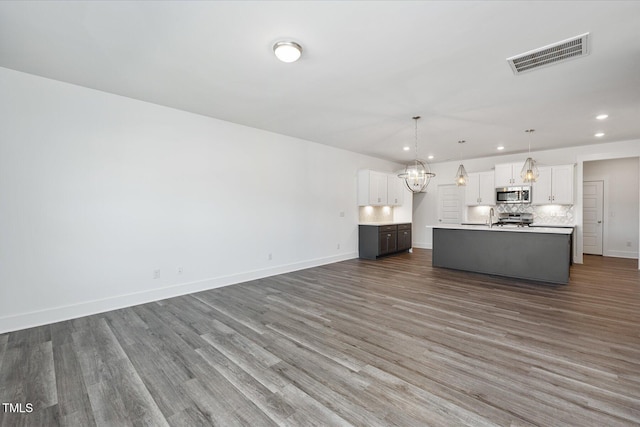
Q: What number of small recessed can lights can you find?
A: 5